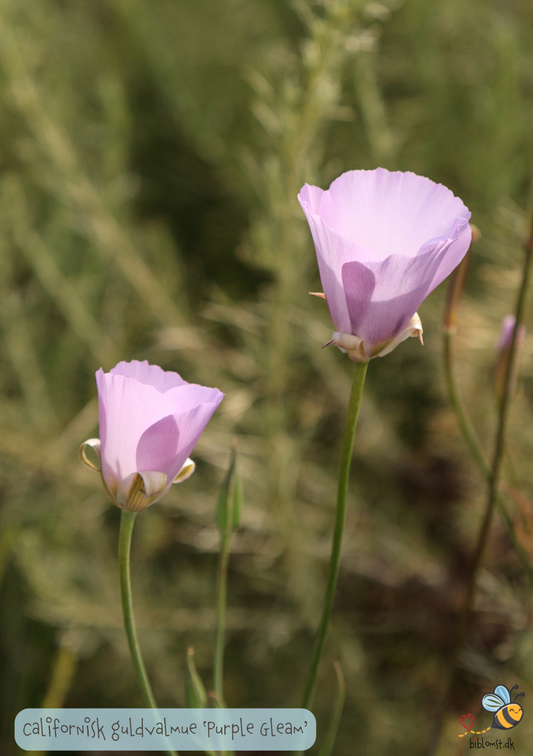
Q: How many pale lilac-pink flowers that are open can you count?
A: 2